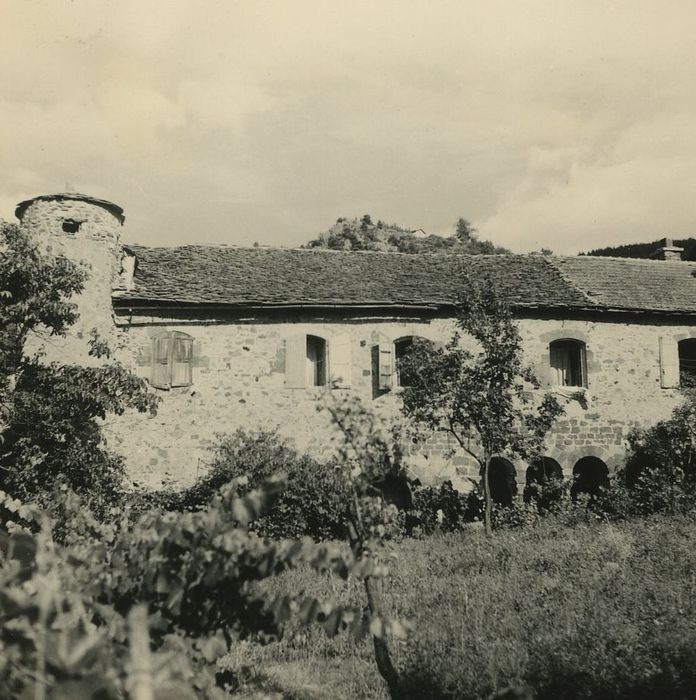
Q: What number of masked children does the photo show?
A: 0